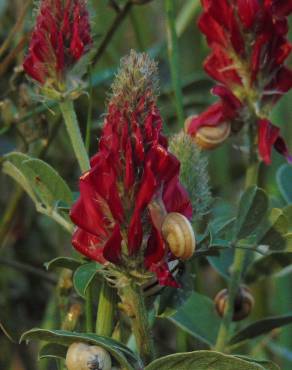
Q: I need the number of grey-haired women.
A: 0